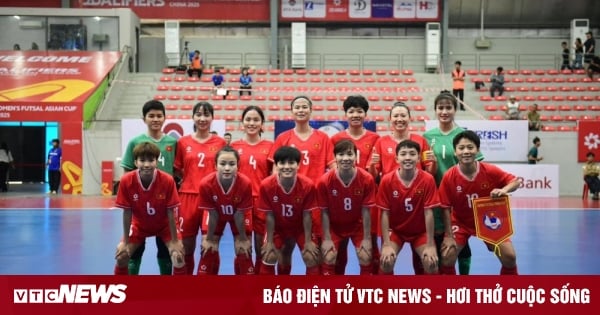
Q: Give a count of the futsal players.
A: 13